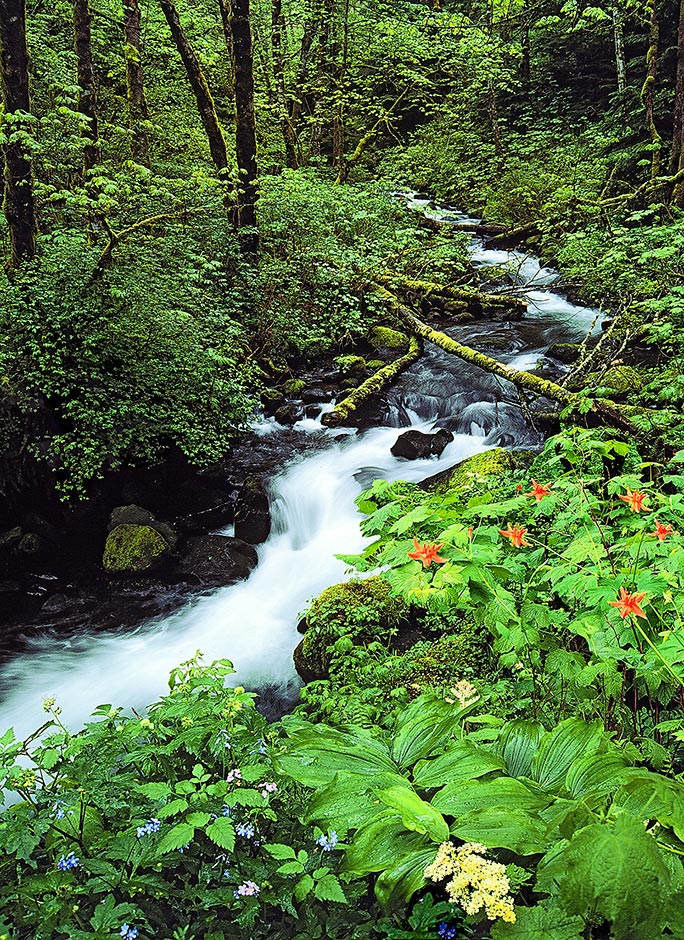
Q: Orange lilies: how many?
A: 6